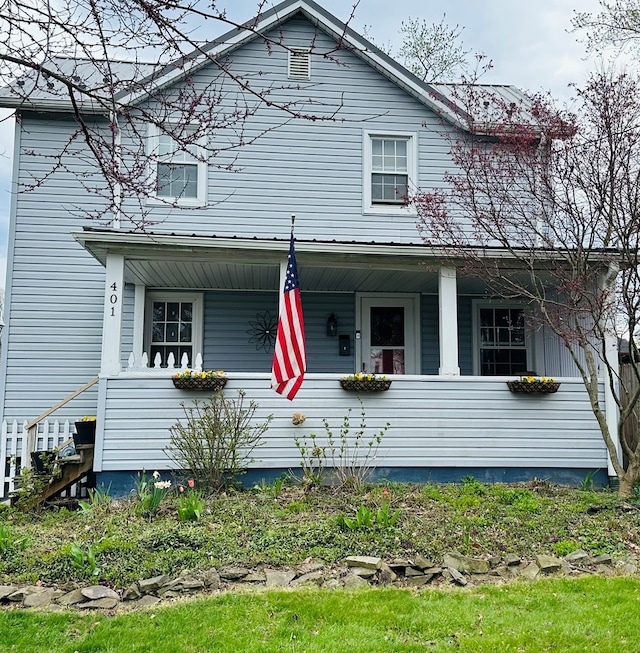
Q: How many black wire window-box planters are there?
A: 3